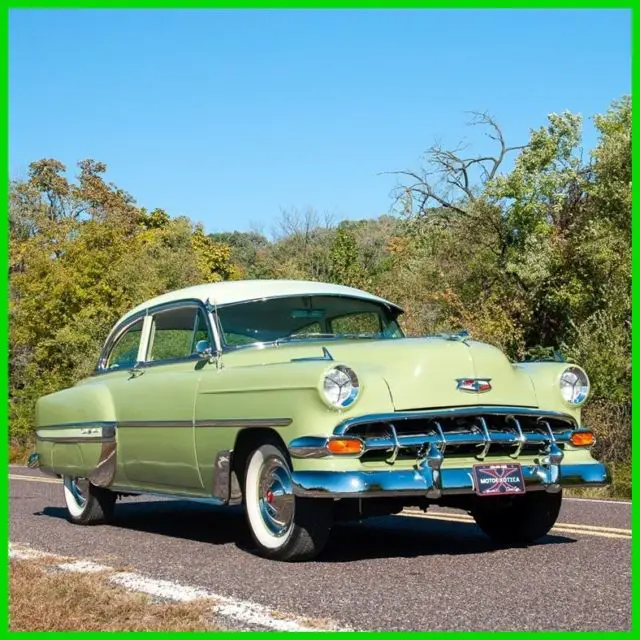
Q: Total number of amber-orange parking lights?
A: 2